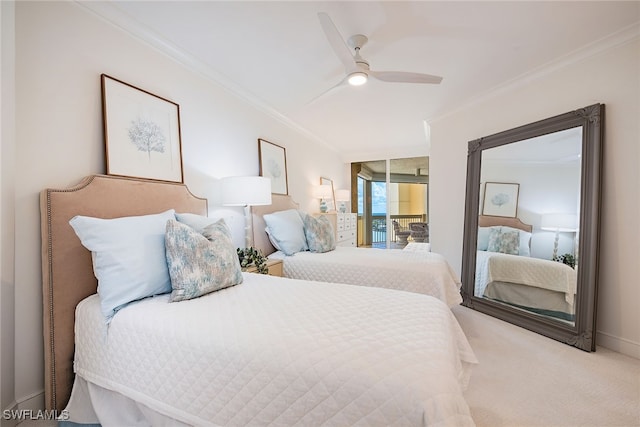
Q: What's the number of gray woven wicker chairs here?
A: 2